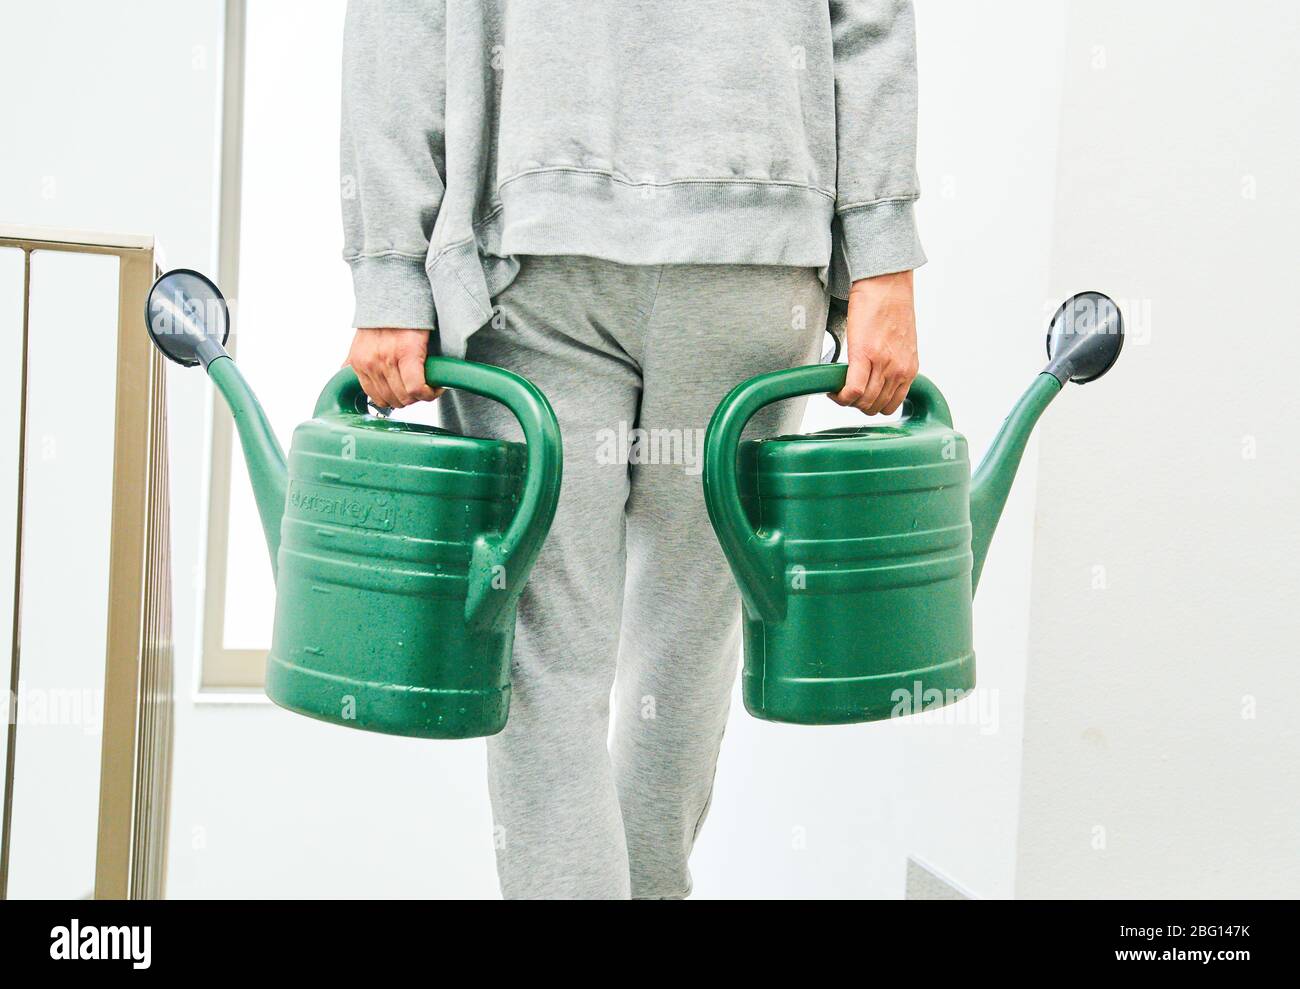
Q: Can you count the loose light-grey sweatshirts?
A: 1